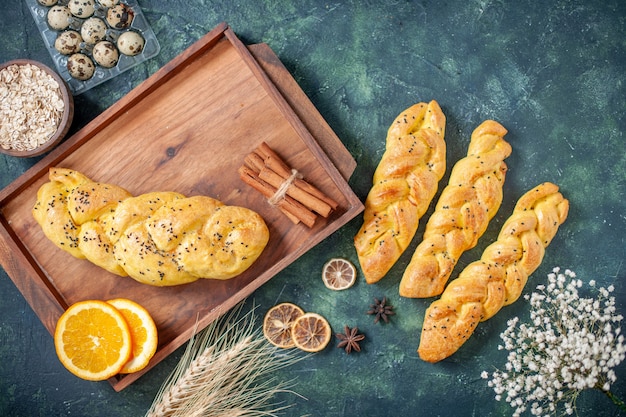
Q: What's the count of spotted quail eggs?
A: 10